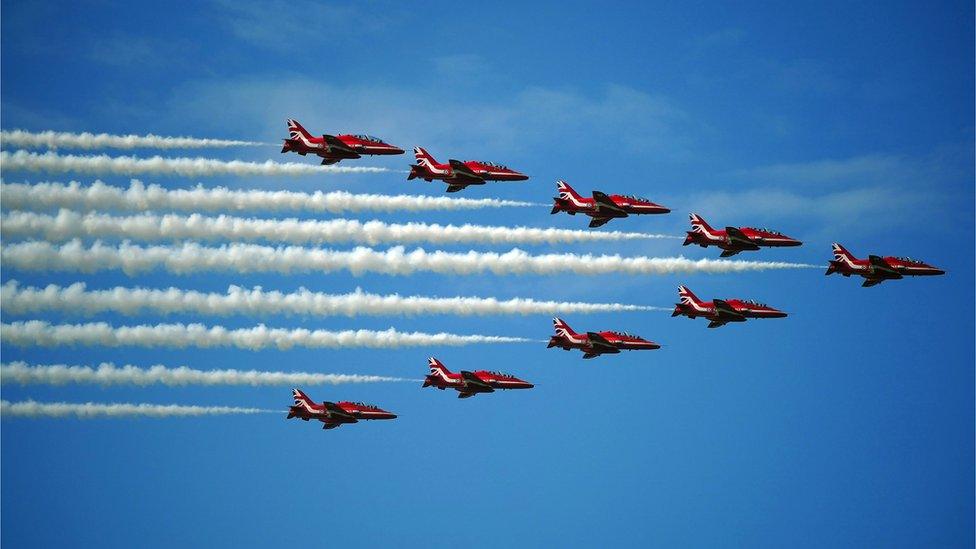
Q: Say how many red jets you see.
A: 9